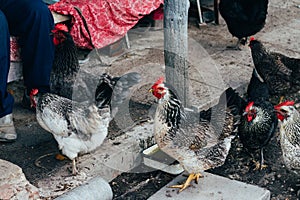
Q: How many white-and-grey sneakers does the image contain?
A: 1